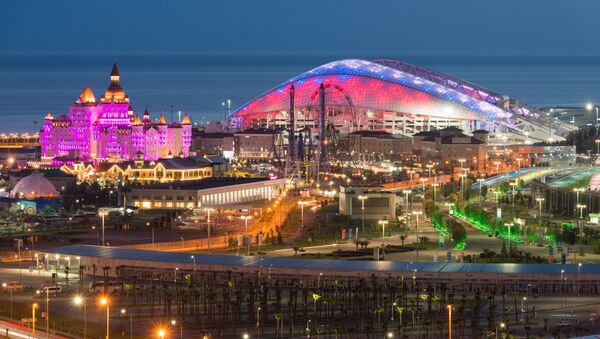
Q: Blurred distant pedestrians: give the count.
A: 0